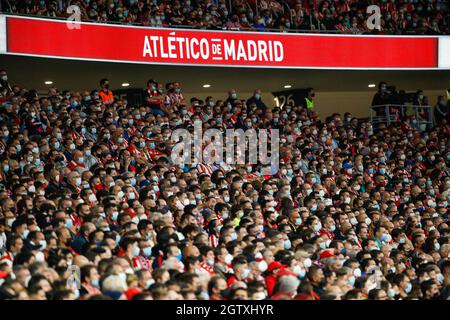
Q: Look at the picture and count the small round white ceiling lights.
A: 5